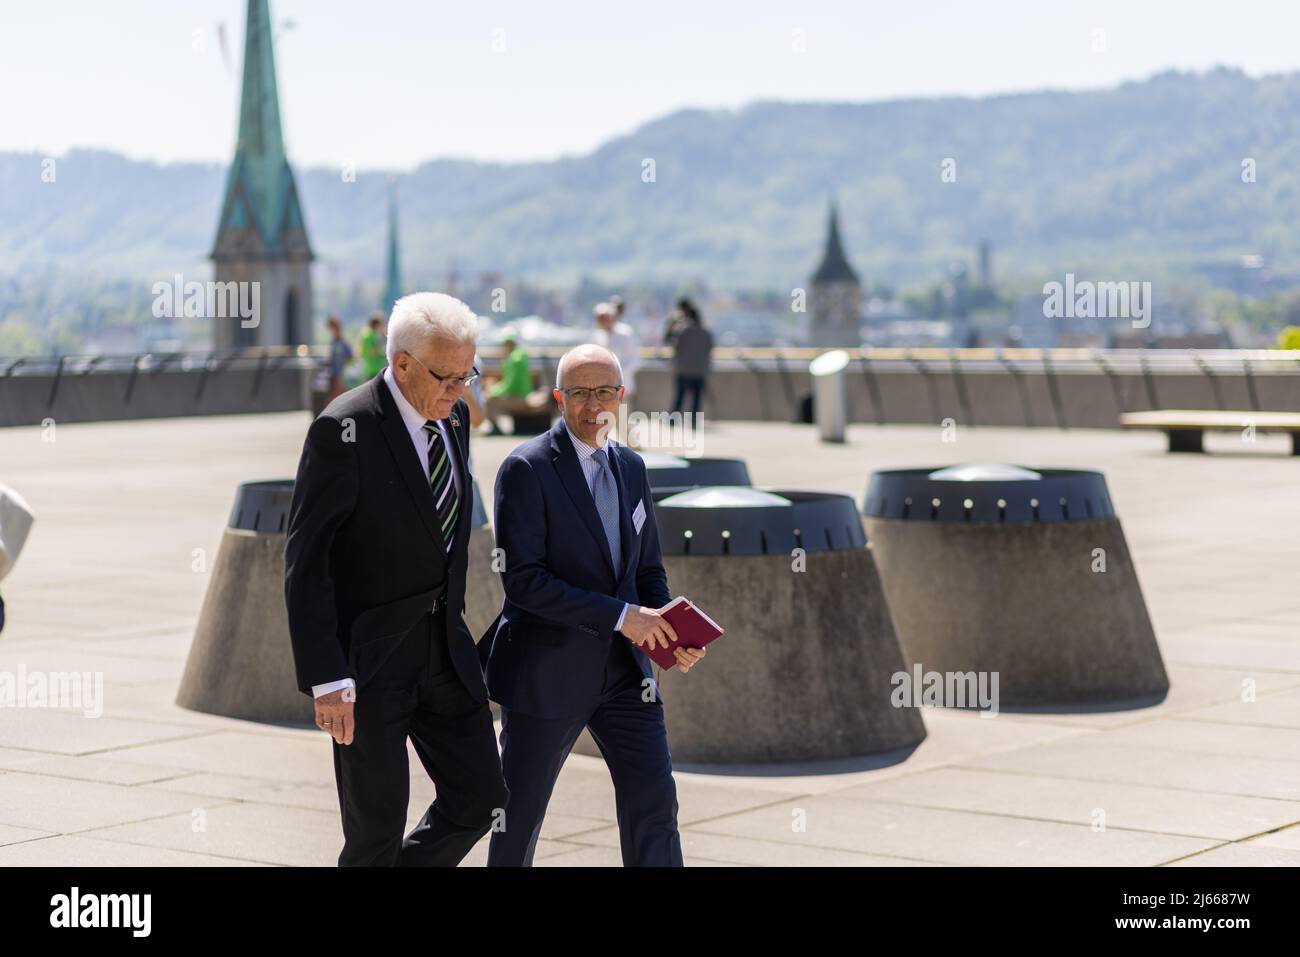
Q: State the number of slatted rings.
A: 4